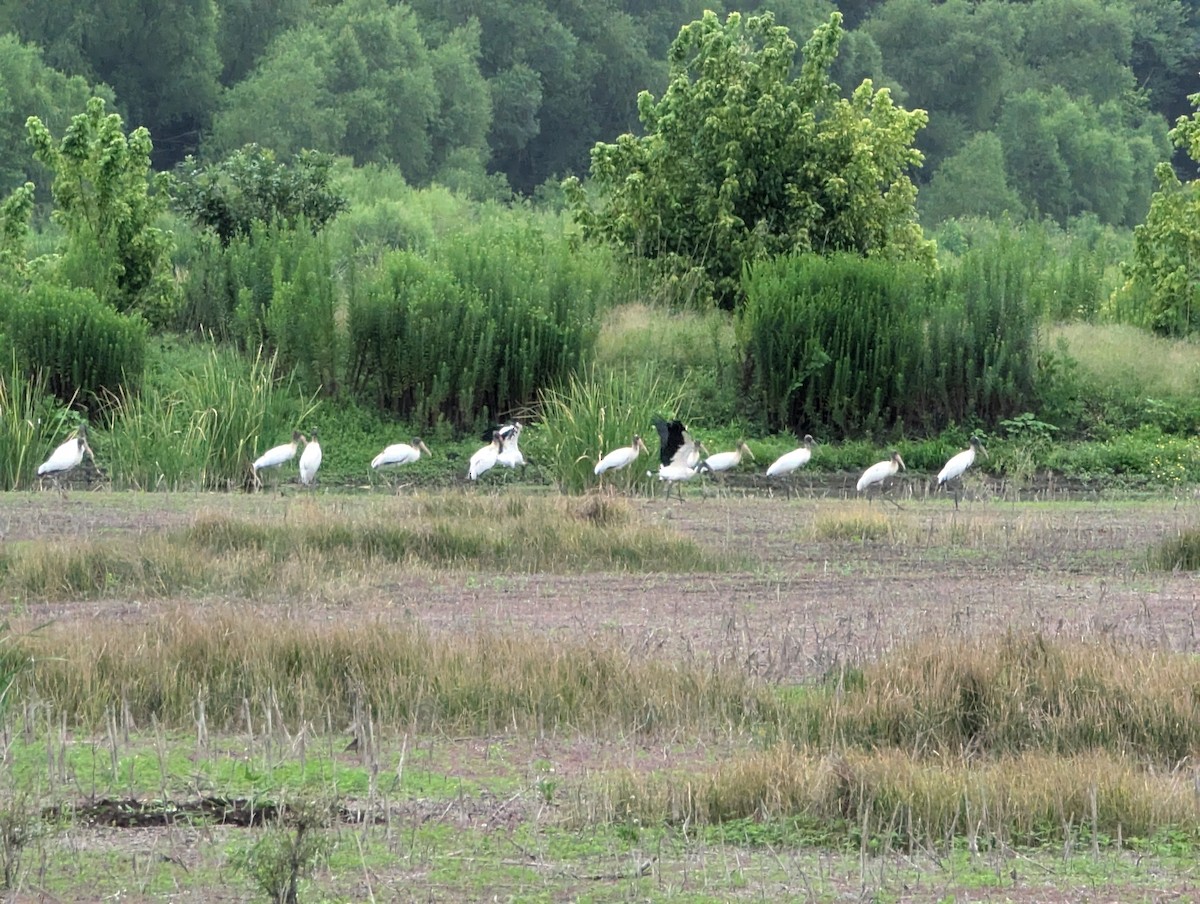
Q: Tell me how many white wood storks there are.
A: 13